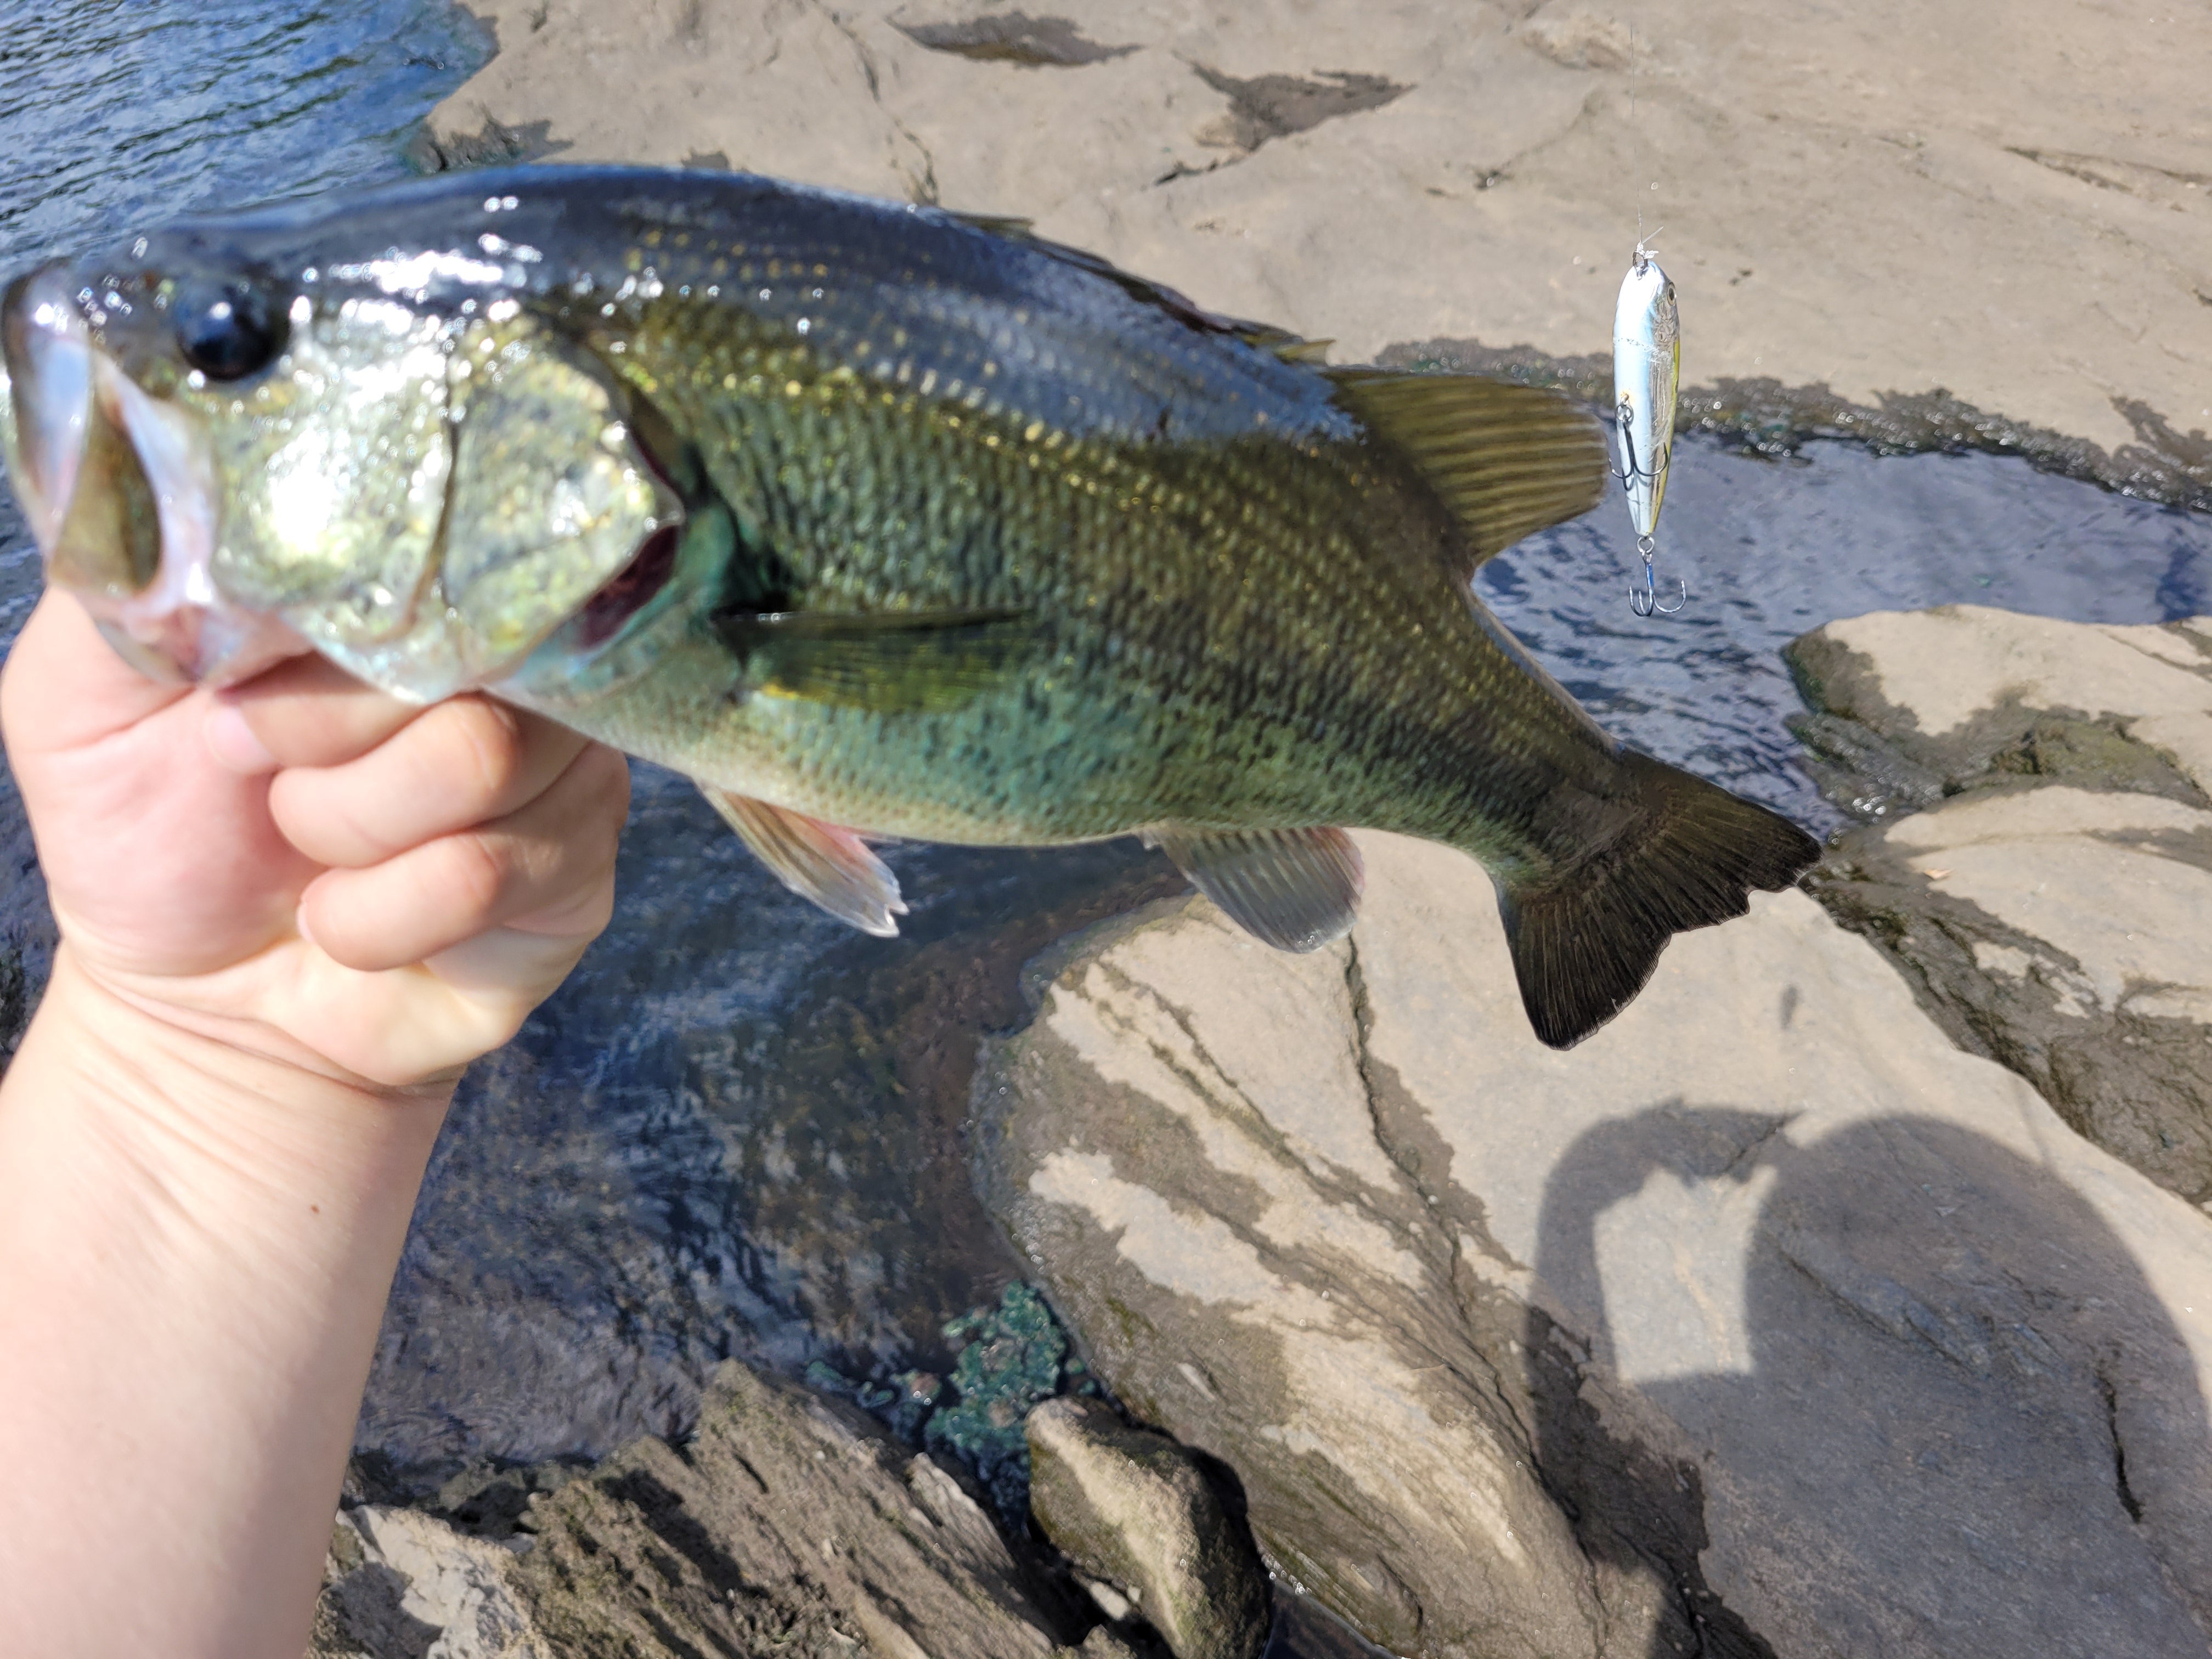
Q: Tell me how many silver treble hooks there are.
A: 2